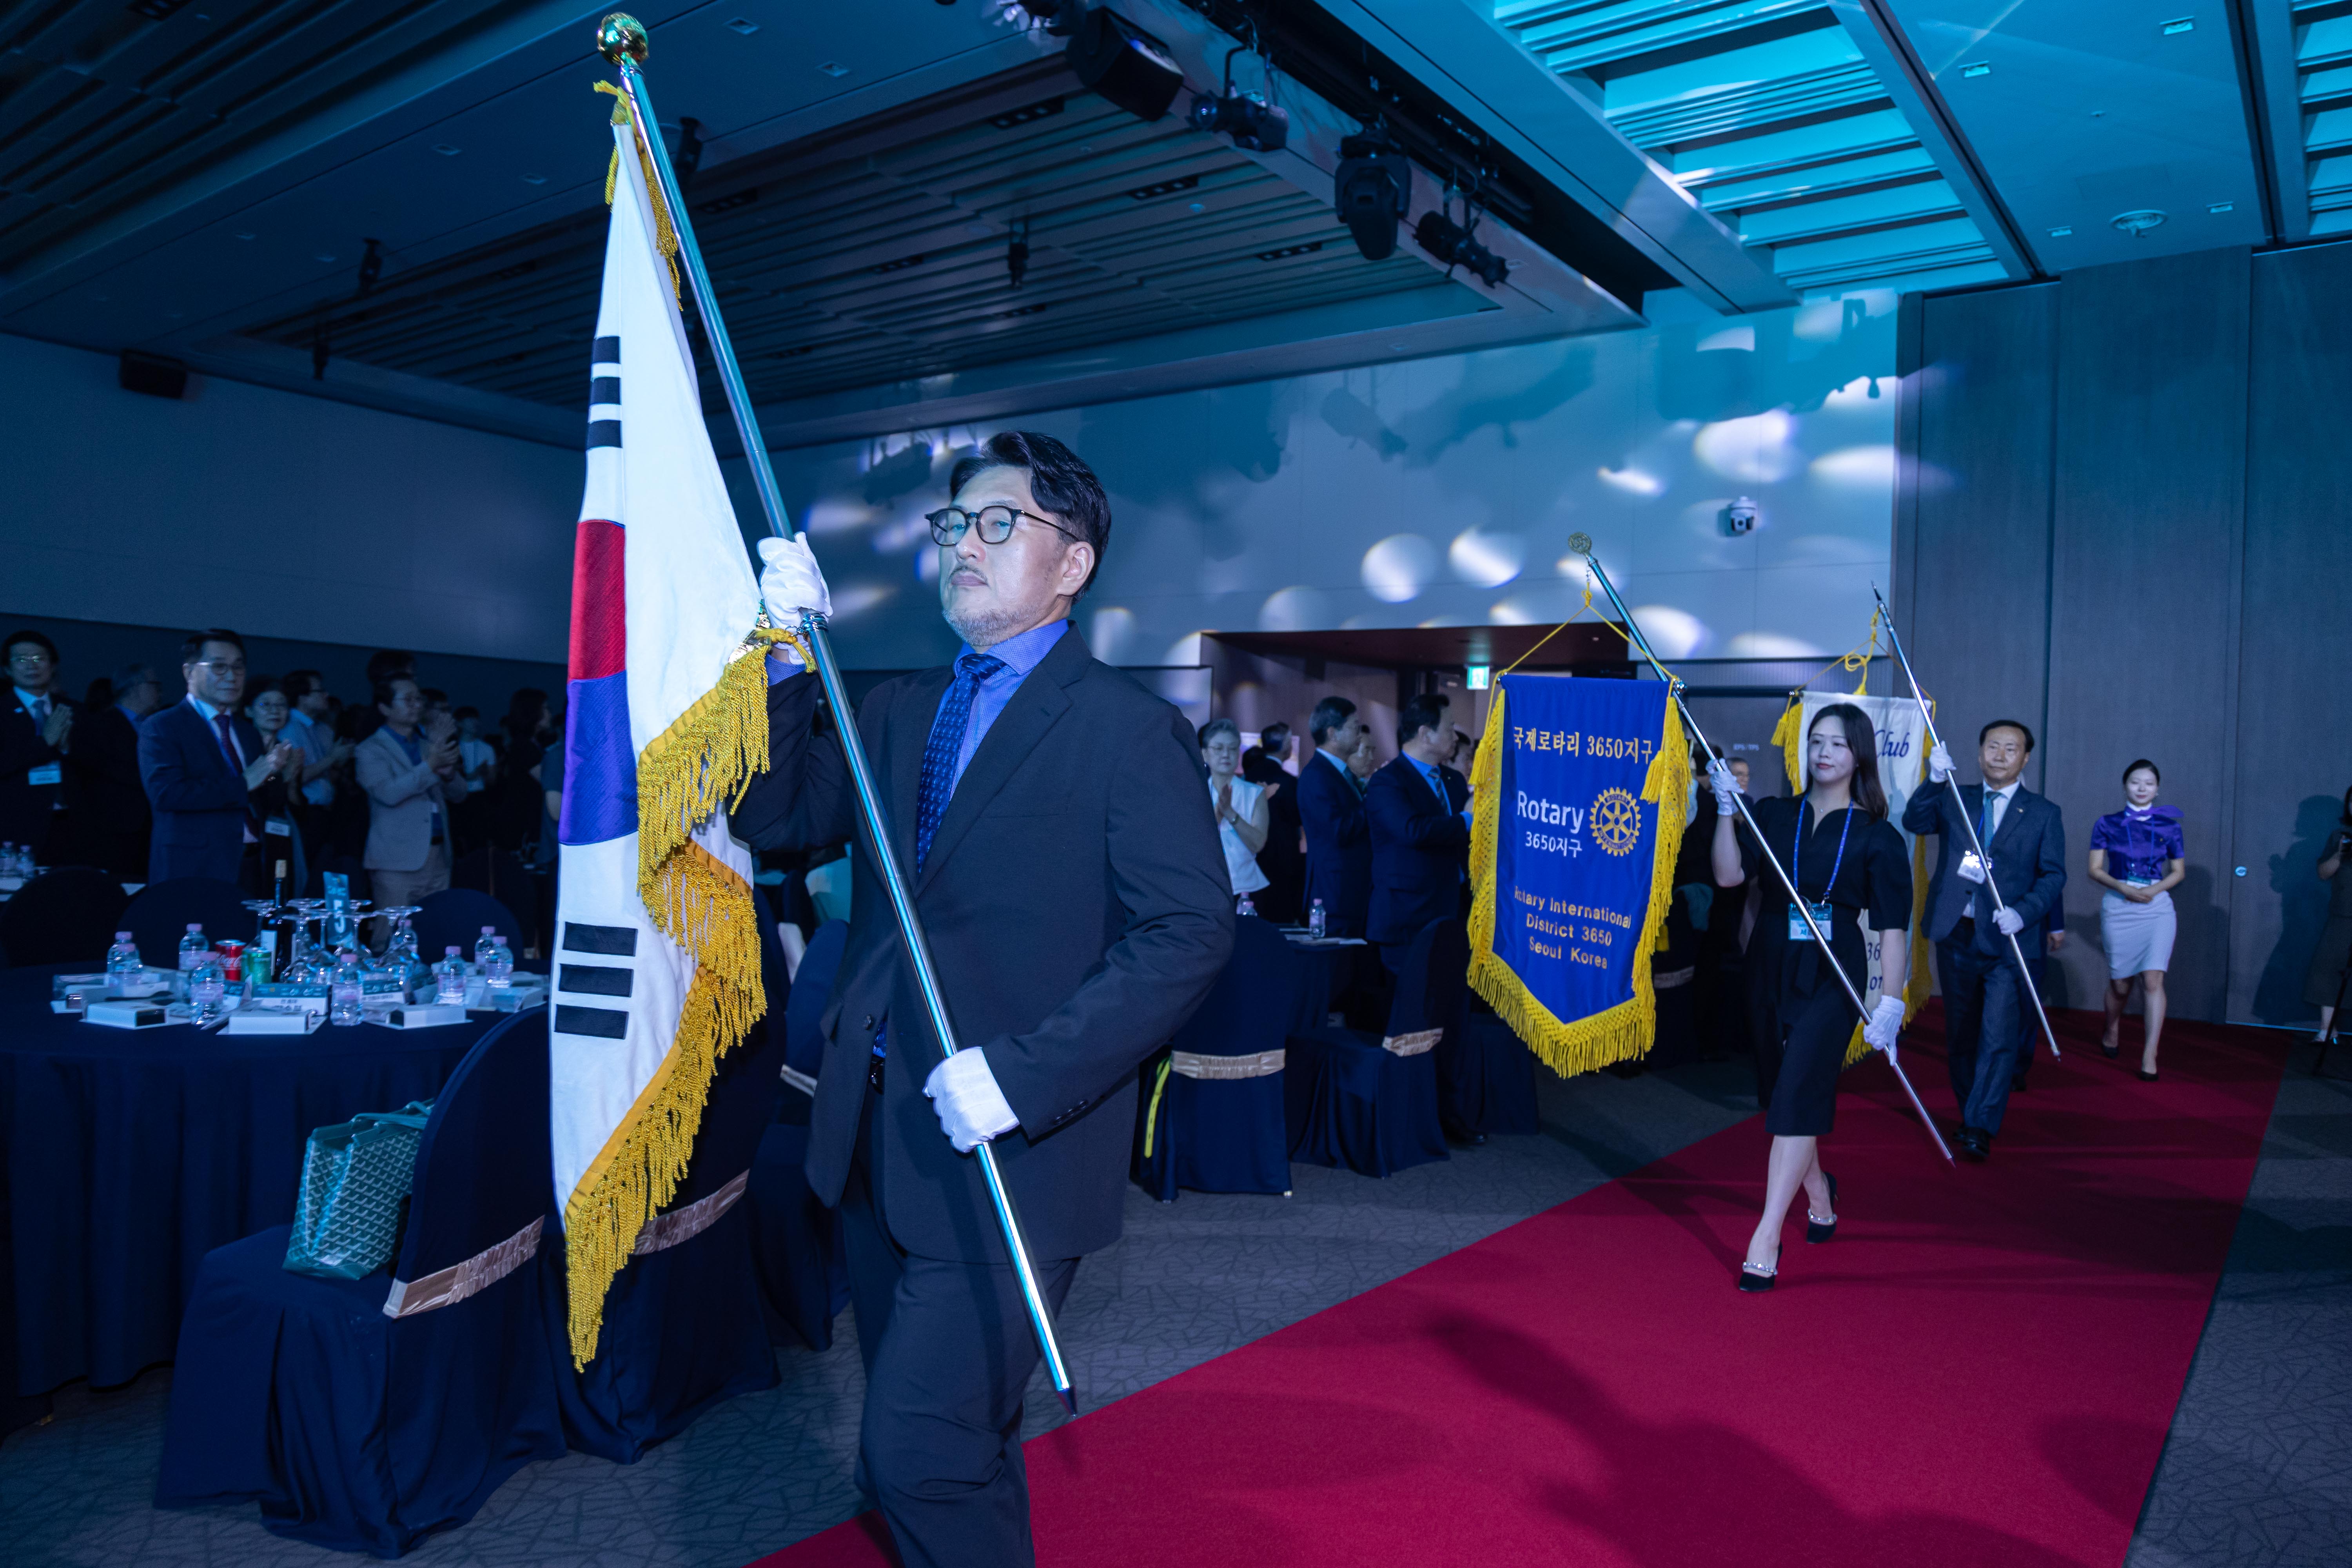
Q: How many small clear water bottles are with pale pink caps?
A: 14